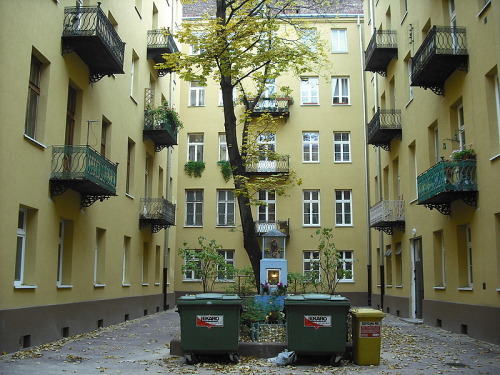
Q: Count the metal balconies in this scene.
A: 13